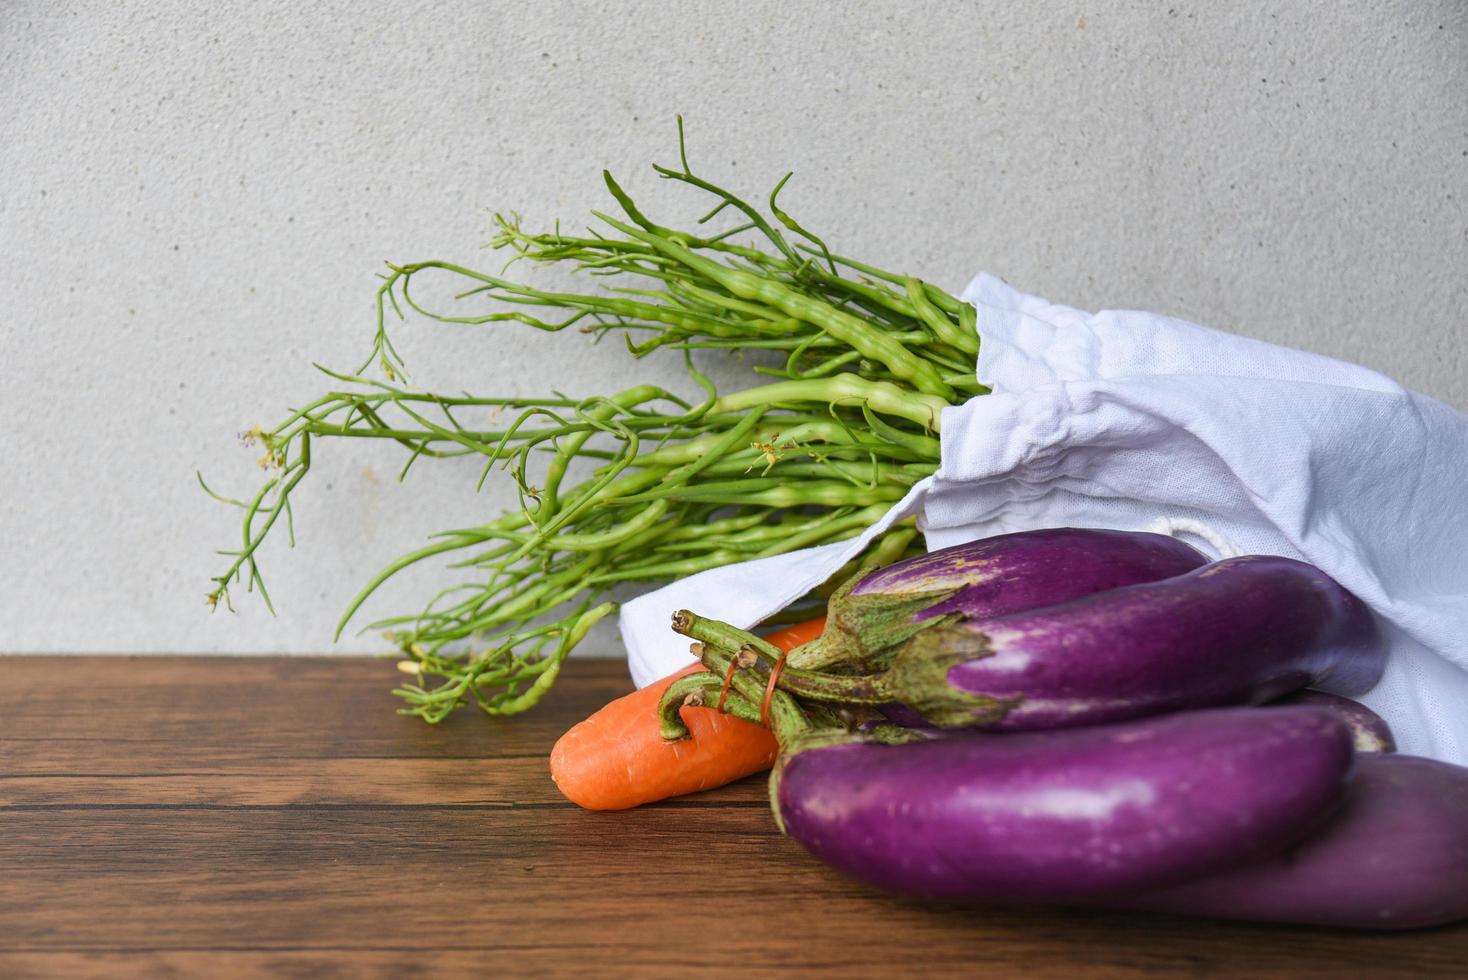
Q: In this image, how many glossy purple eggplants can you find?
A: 5